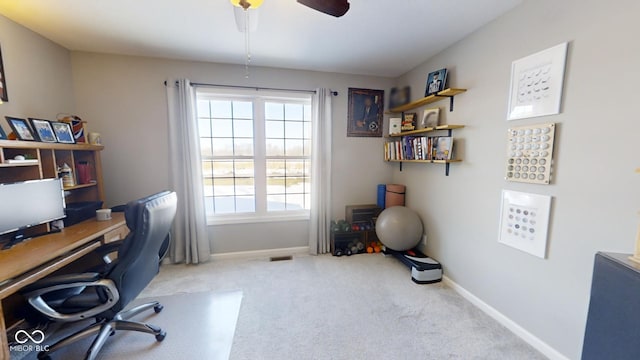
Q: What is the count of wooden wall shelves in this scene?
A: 3